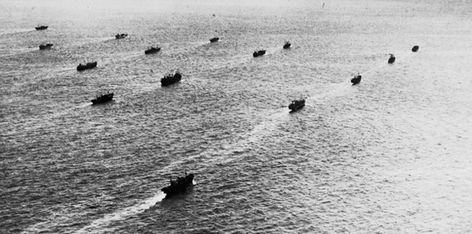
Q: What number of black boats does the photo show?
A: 15